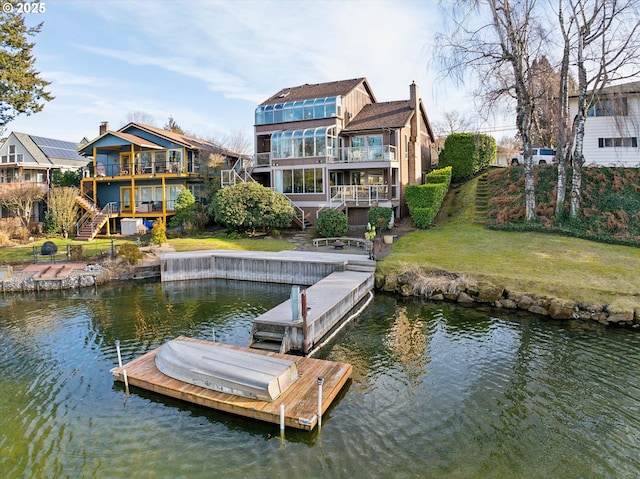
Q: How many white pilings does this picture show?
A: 5